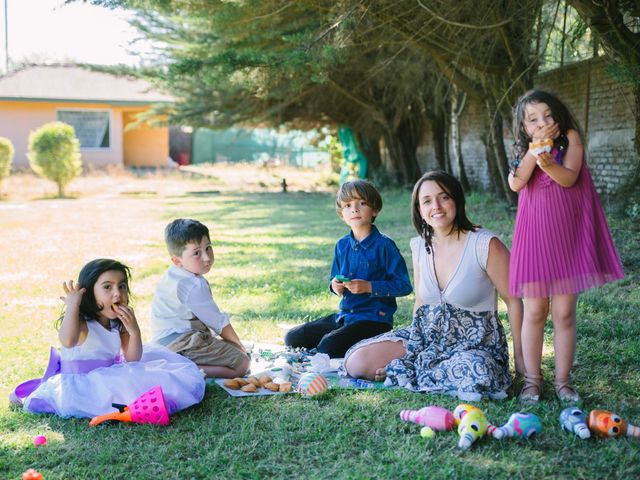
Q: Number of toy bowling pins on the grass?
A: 6